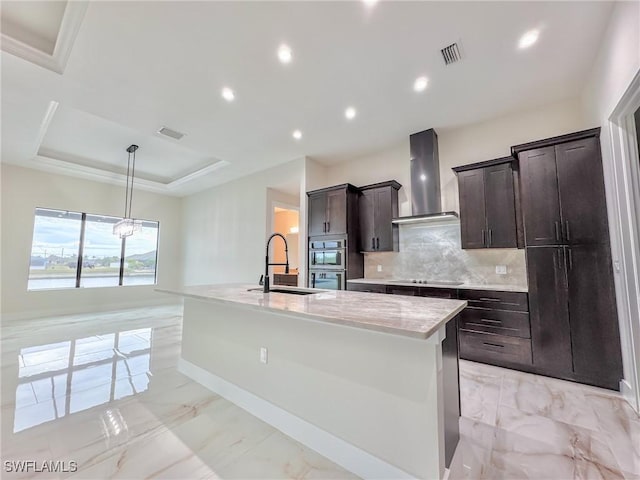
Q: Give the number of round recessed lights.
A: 7